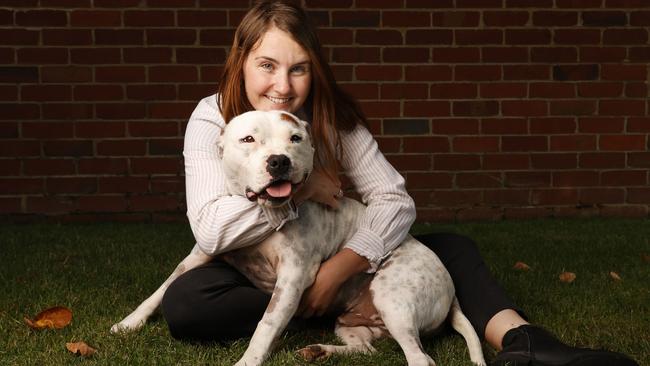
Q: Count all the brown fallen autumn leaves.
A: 5